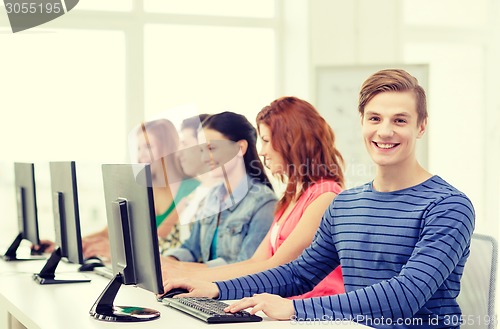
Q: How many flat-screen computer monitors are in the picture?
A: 3